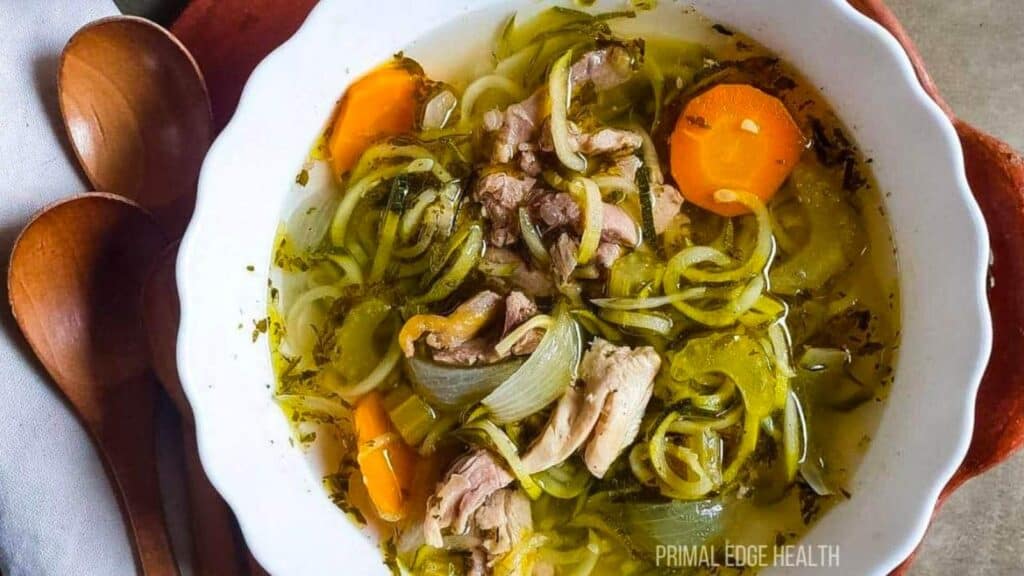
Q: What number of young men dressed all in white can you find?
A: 0